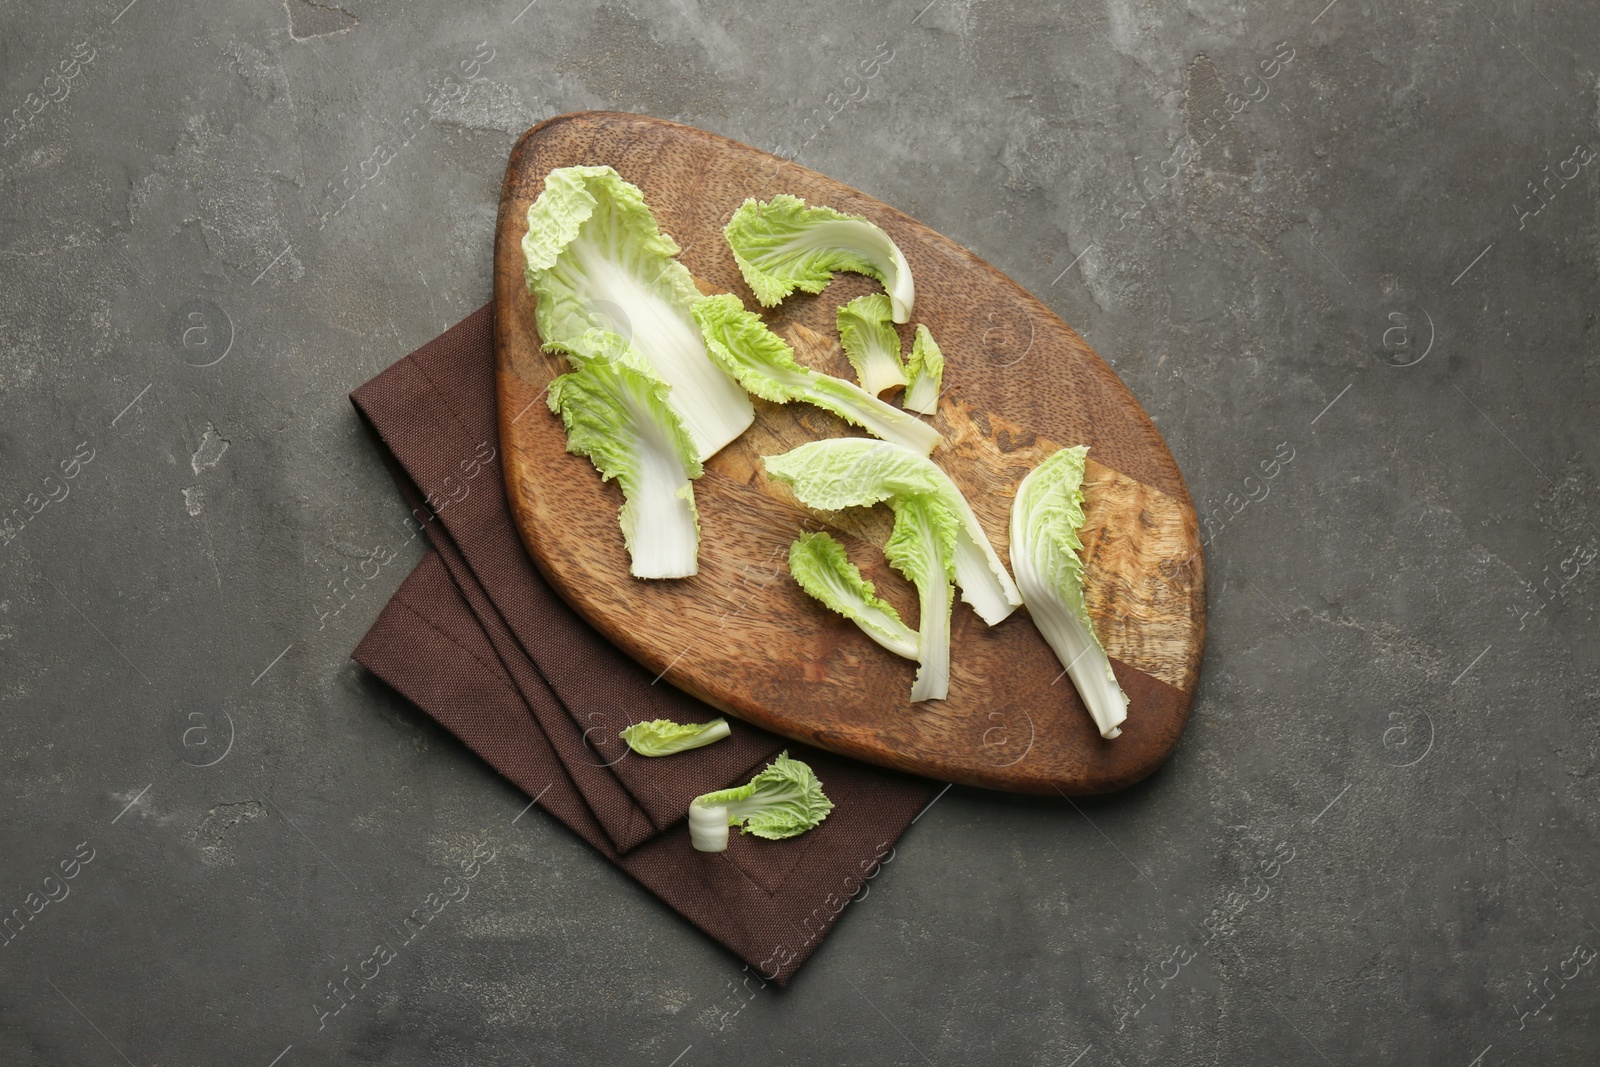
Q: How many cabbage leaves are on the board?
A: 10